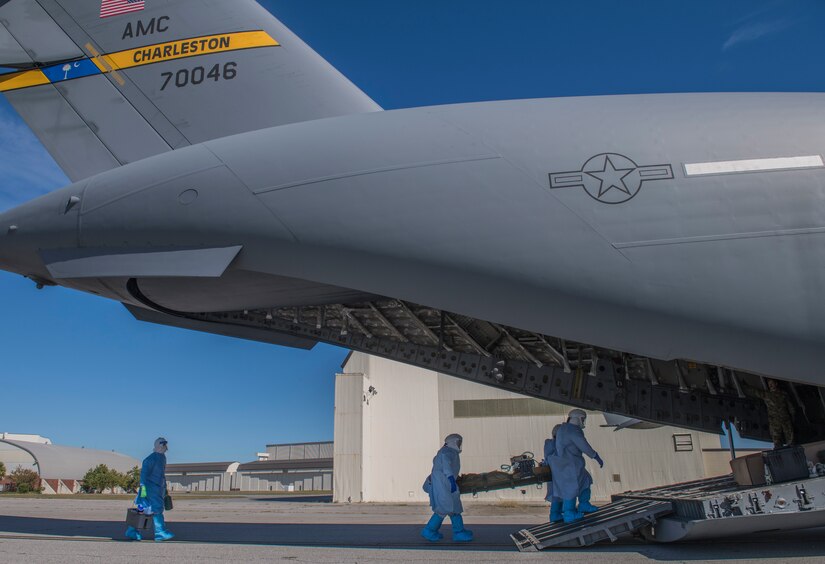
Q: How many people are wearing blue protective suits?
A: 4